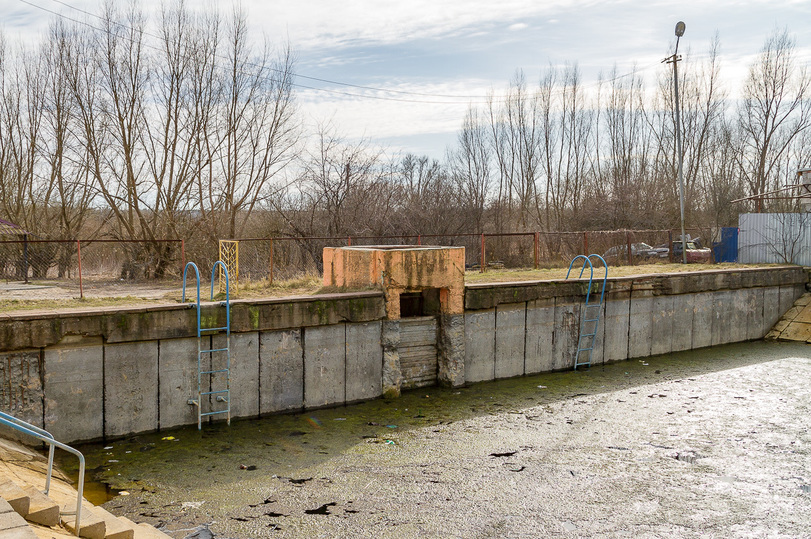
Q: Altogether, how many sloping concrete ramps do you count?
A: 2